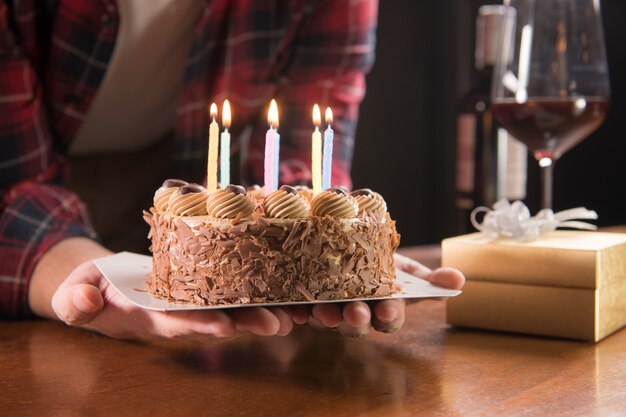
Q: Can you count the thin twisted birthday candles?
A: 6